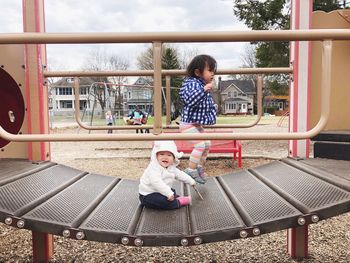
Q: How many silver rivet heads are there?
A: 12